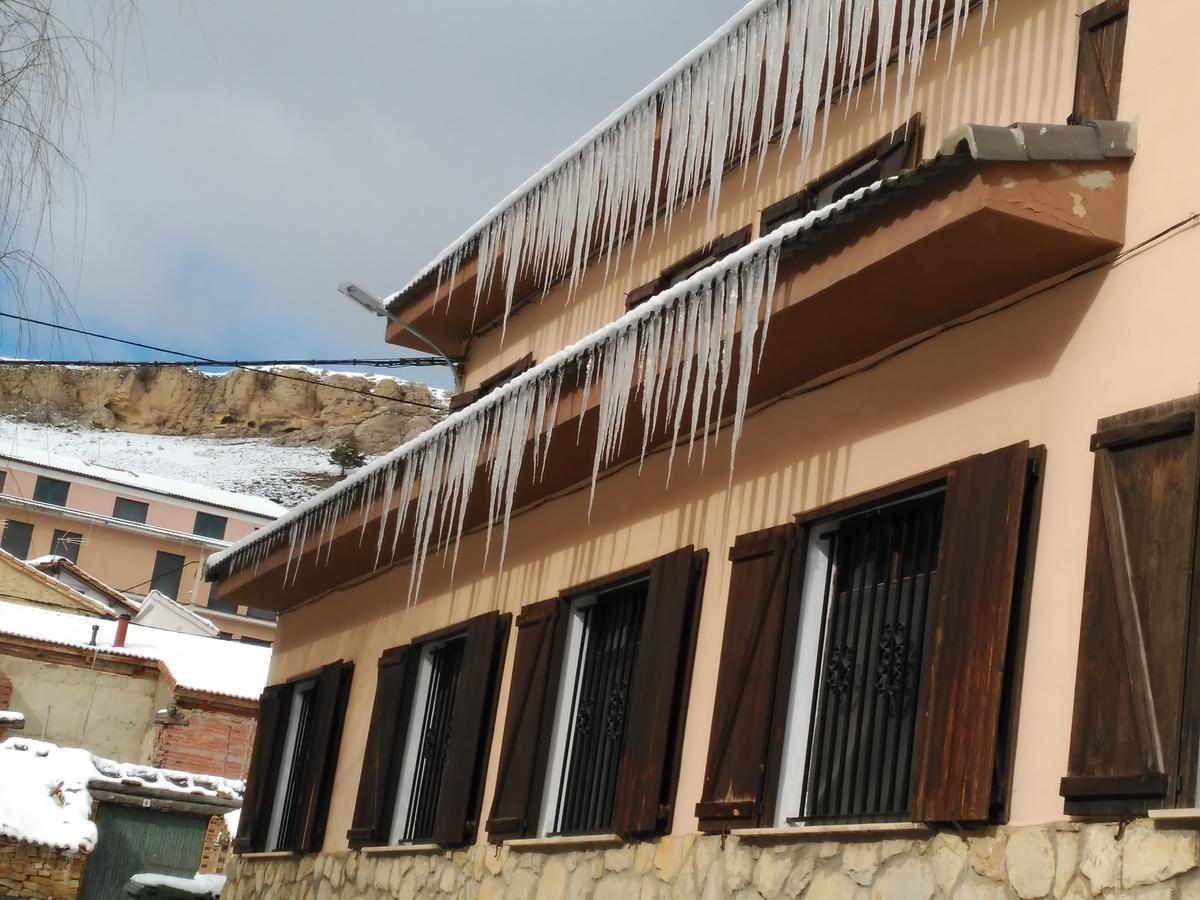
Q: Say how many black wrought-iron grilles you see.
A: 4